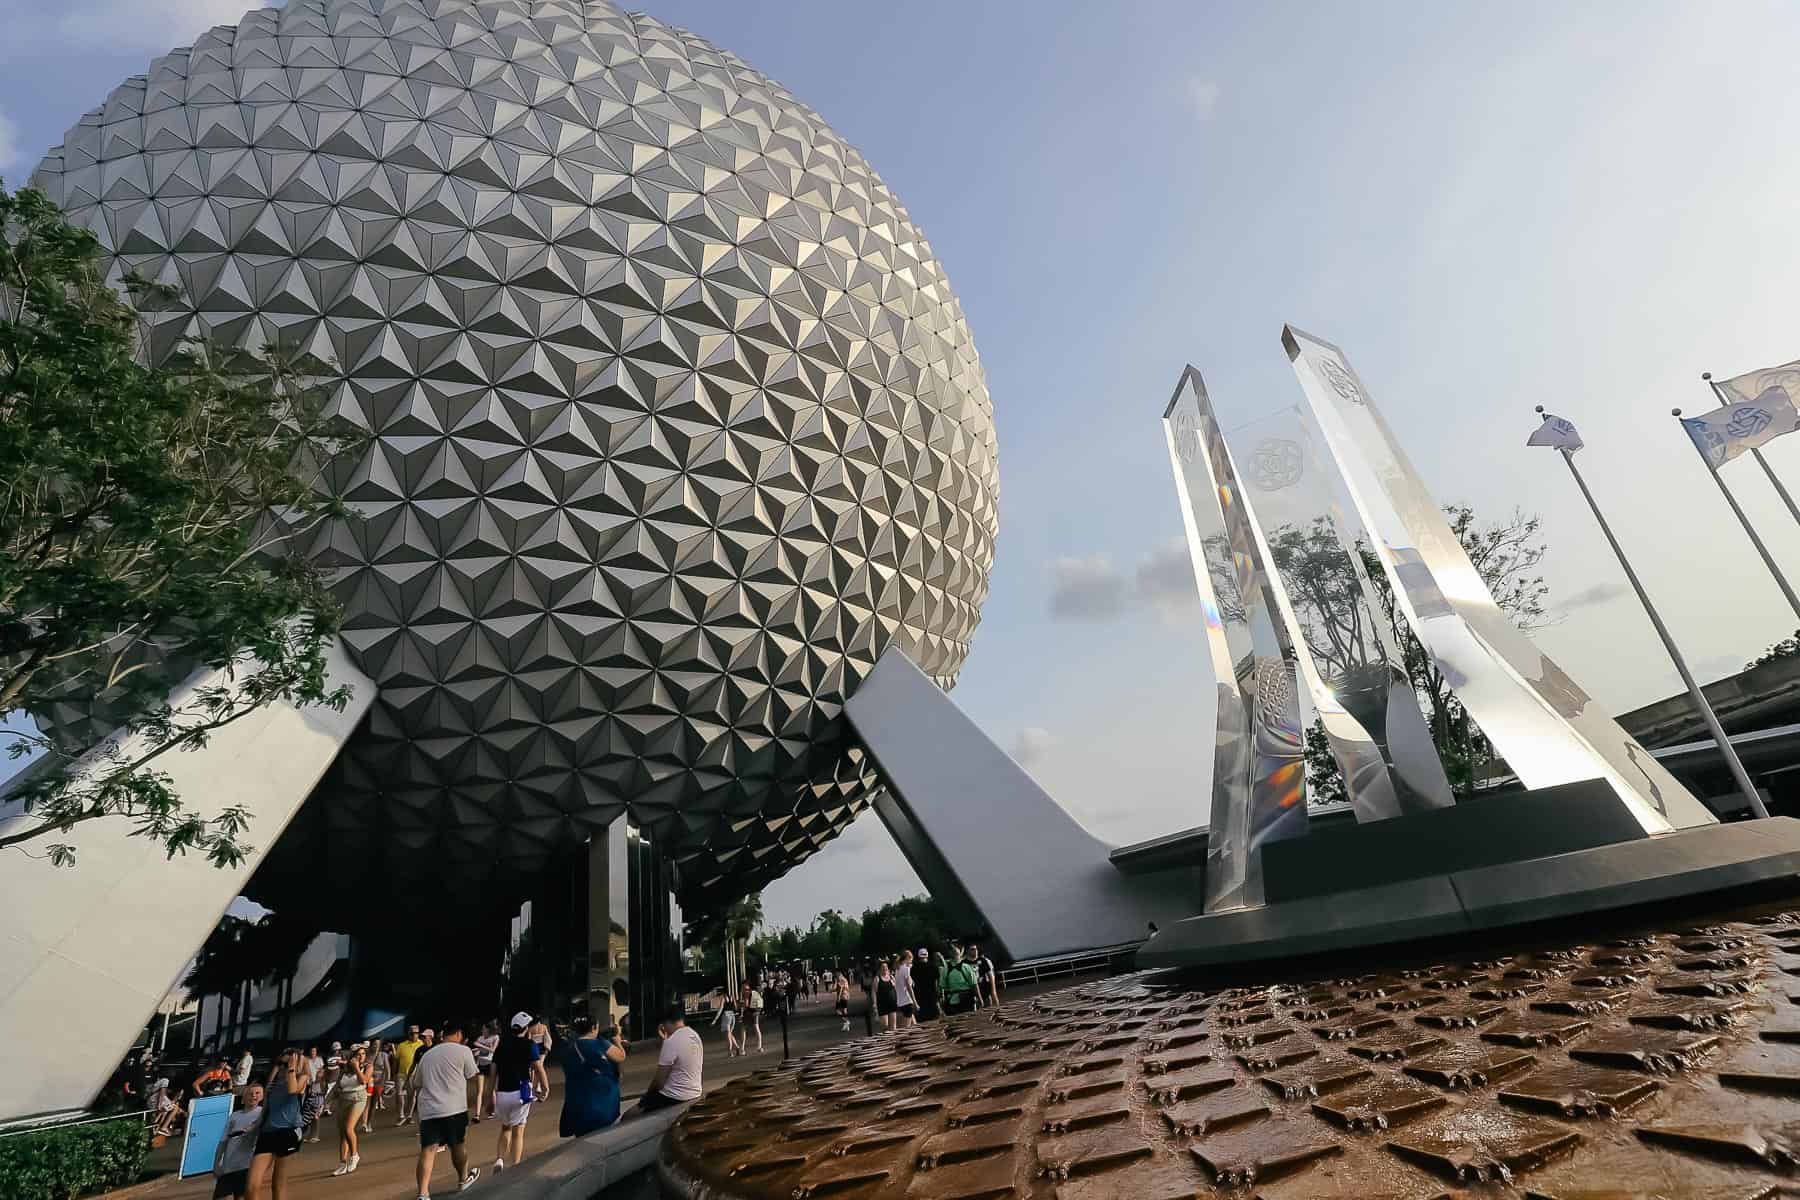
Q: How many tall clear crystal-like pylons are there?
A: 3